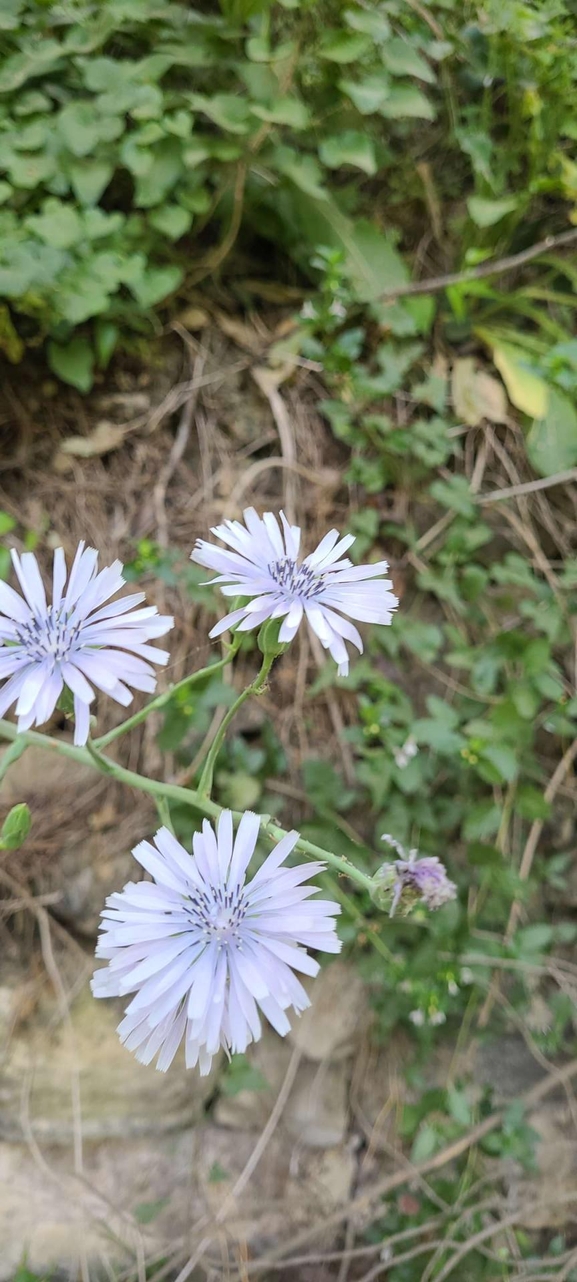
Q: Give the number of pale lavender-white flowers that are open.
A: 3